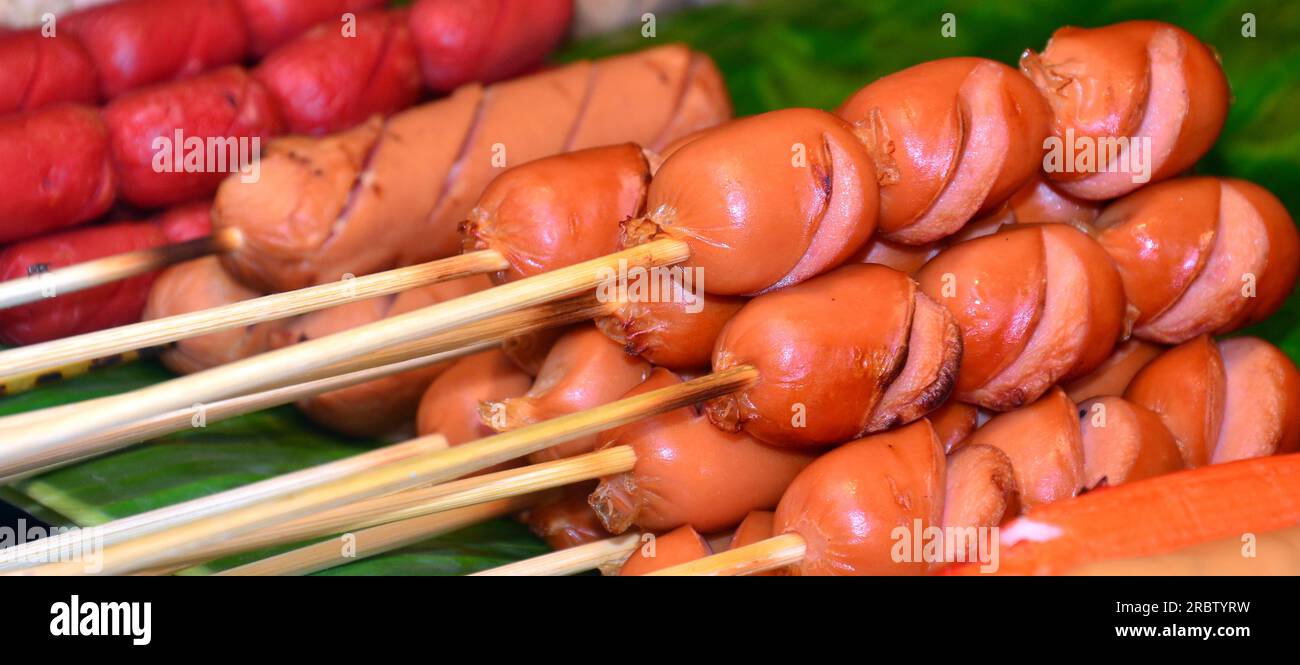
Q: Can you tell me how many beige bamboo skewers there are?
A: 11